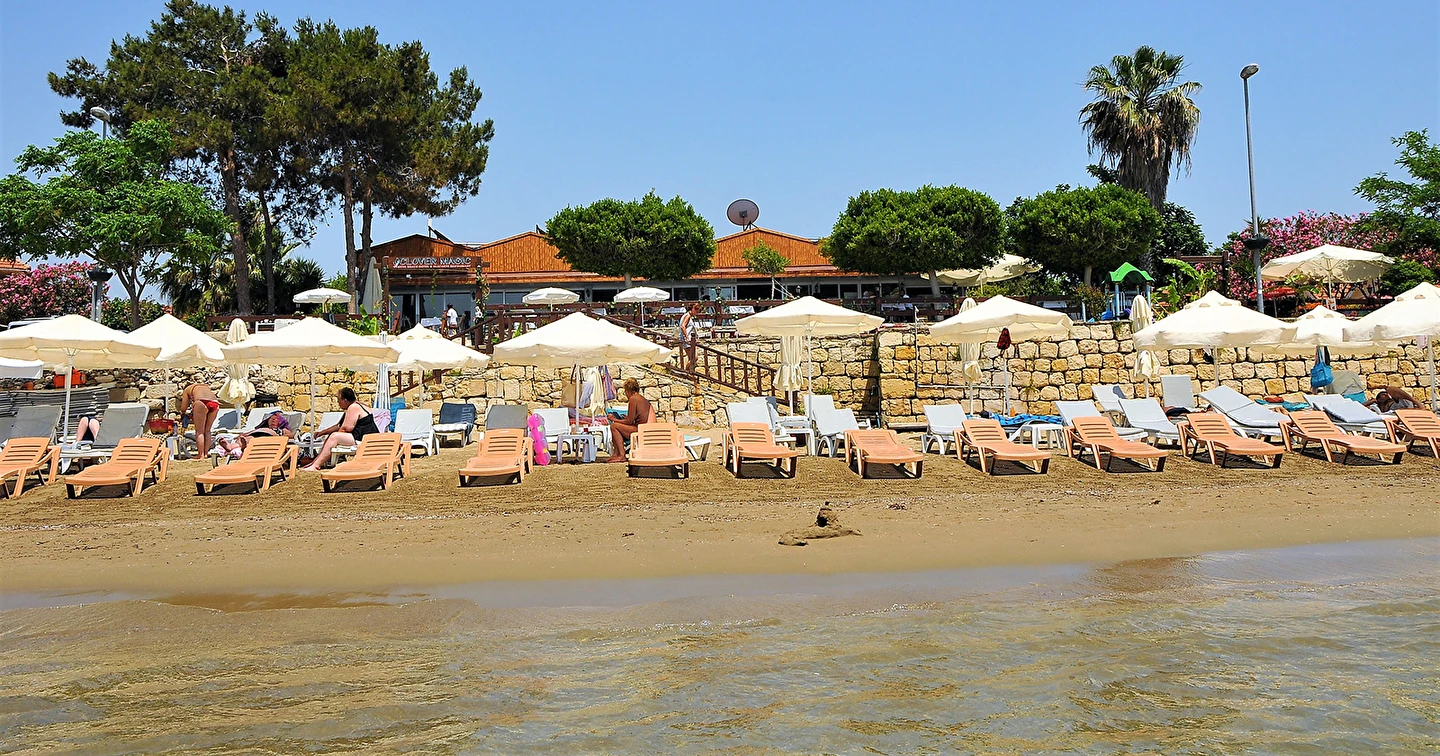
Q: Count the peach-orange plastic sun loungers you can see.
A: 13